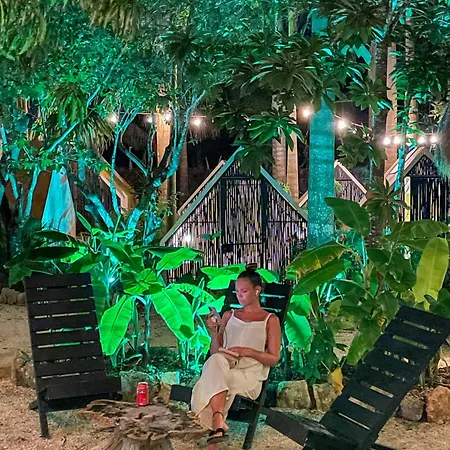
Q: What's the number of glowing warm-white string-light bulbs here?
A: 10